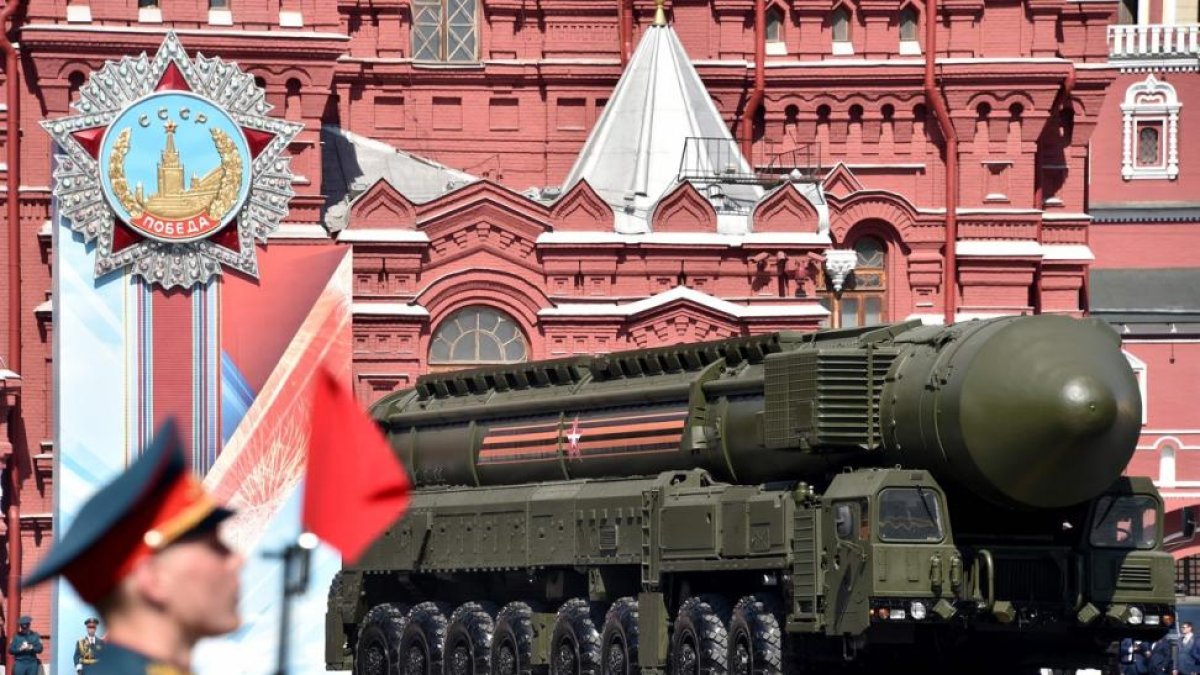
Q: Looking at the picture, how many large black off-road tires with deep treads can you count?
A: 8